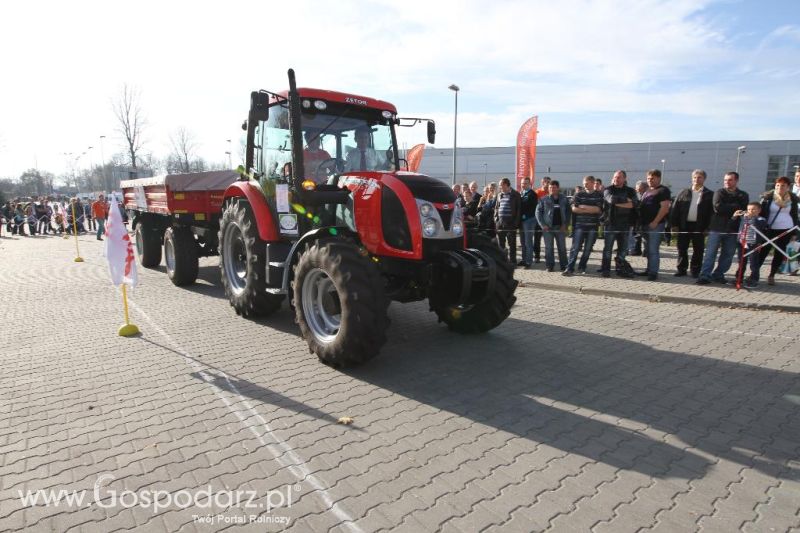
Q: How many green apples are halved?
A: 0